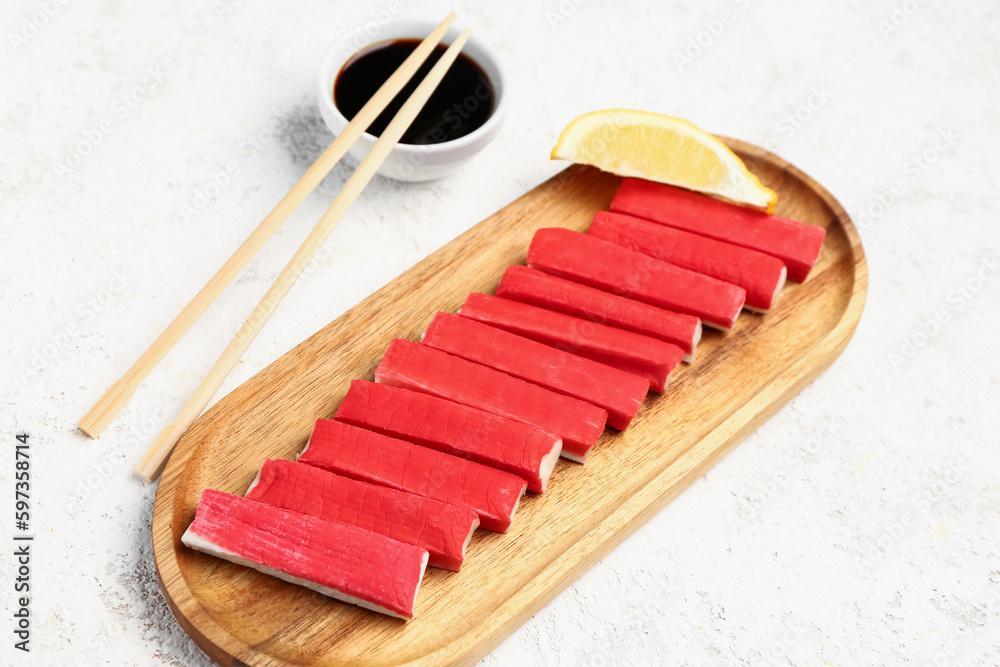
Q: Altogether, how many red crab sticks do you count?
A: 11